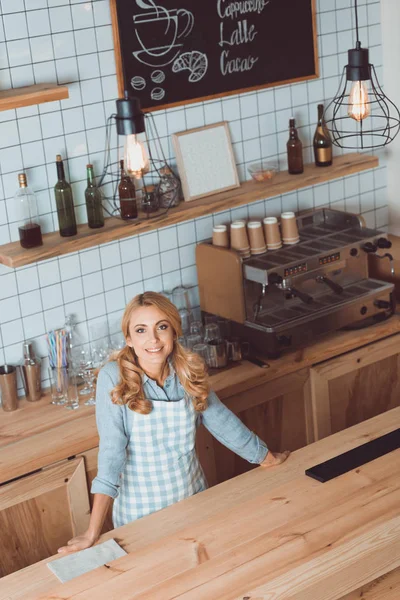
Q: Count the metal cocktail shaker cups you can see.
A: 2